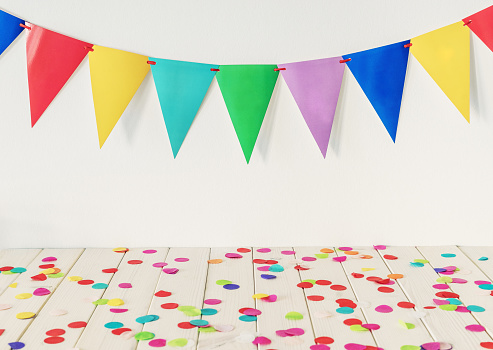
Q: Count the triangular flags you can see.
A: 9